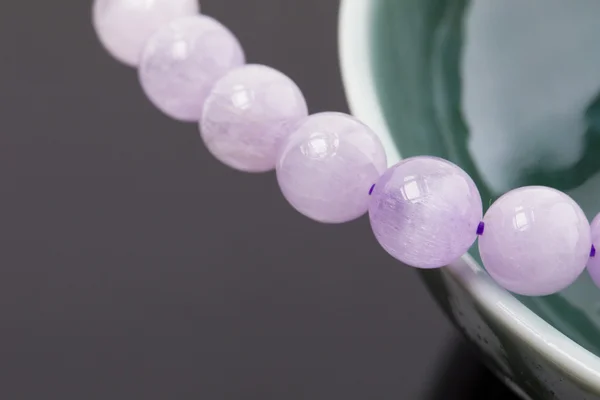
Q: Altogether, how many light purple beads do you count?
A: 7